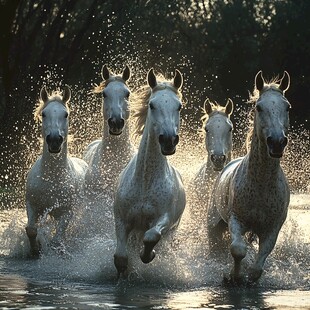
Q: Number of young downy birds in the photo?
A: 0